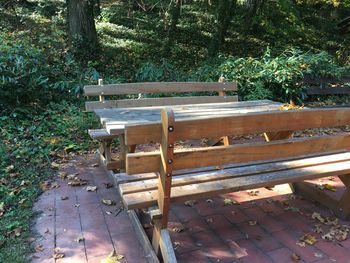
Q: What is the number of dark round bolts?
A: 4